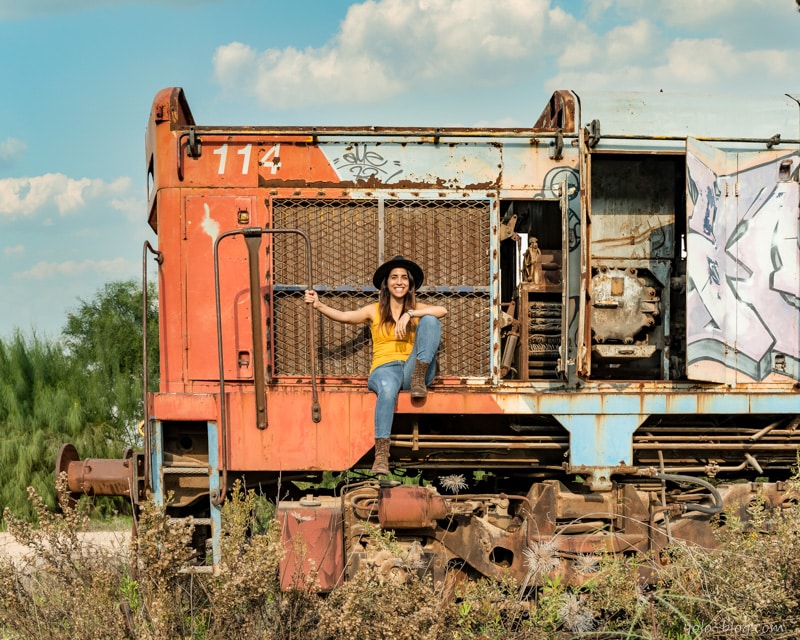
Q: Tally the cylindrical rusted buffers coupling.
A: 1